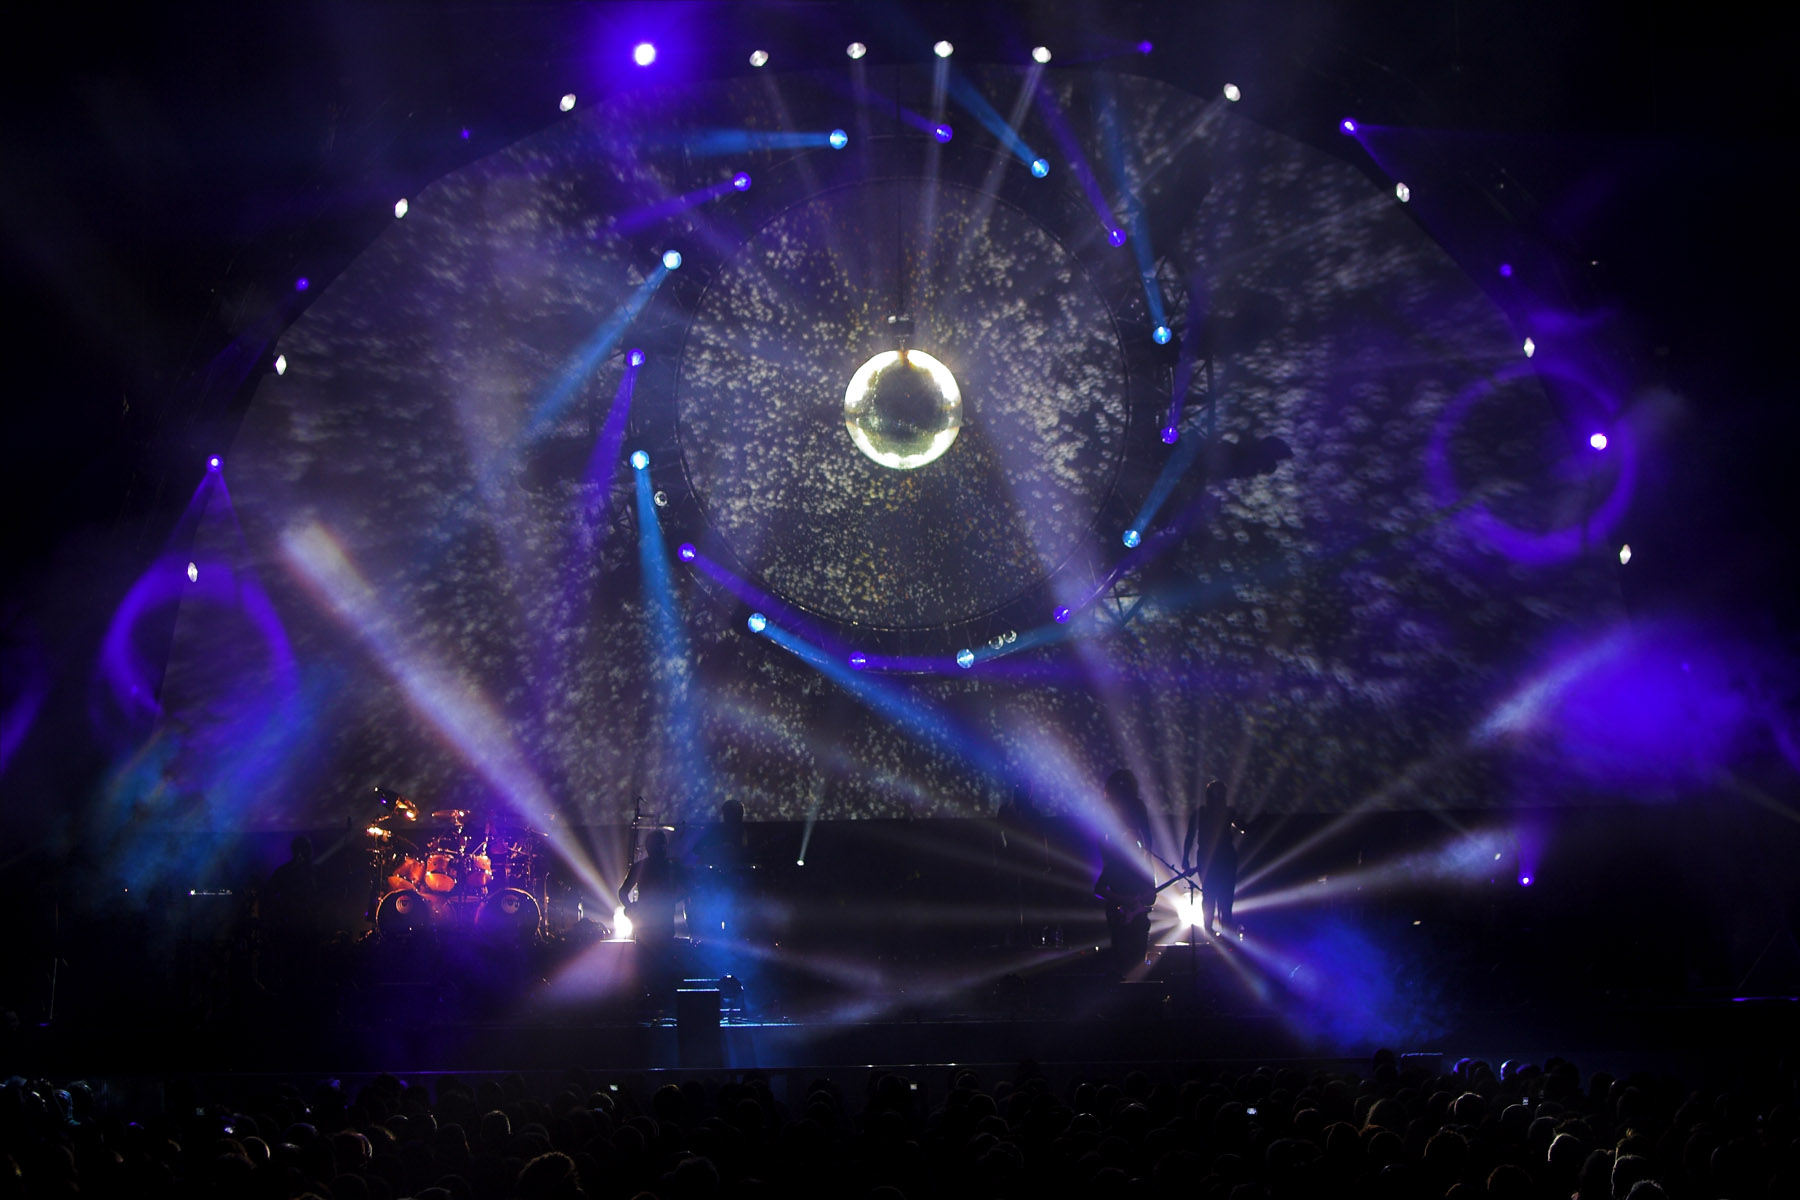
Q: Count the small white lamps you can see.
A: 12